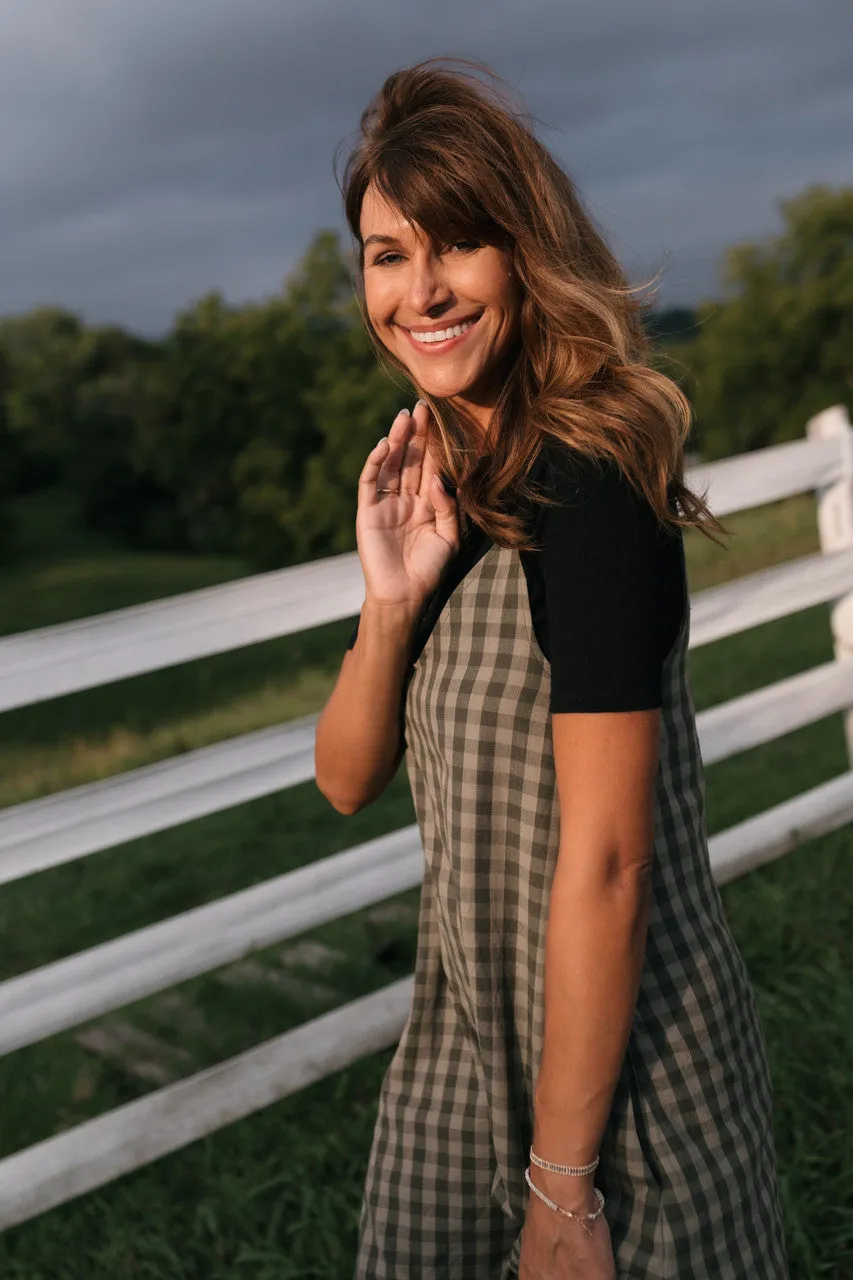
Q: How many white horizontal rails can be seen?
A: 4